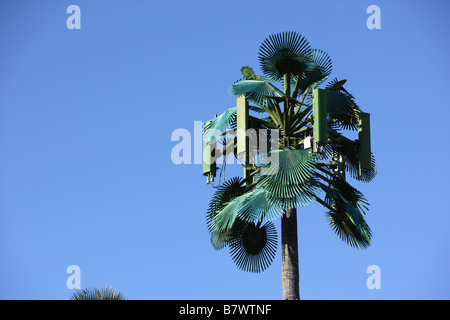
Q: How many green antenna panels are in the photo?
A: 4